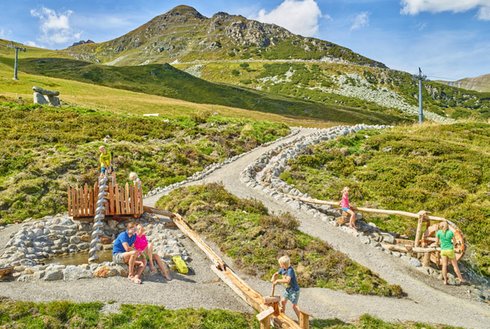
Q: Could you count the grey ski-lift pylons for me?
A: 2